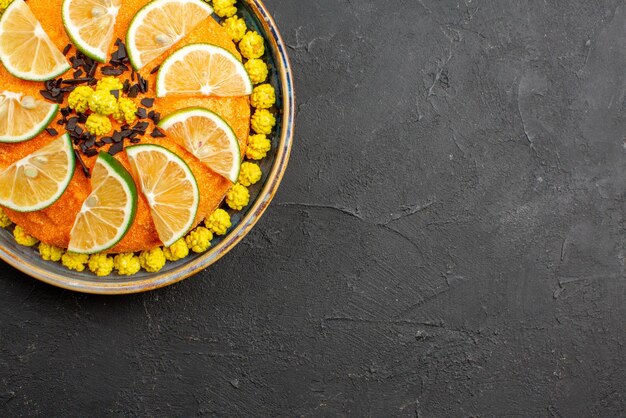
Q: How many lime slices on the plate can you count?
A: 9